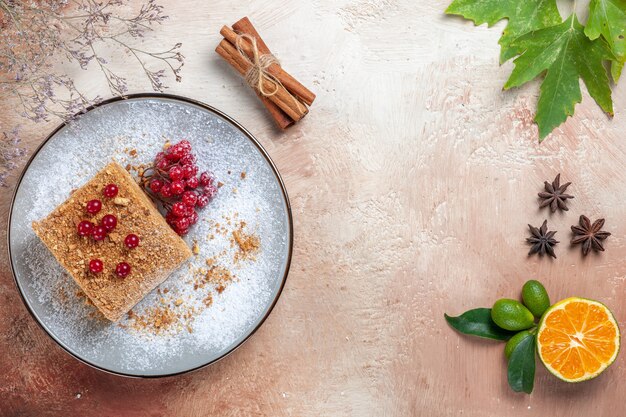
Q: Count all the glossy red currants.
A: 8